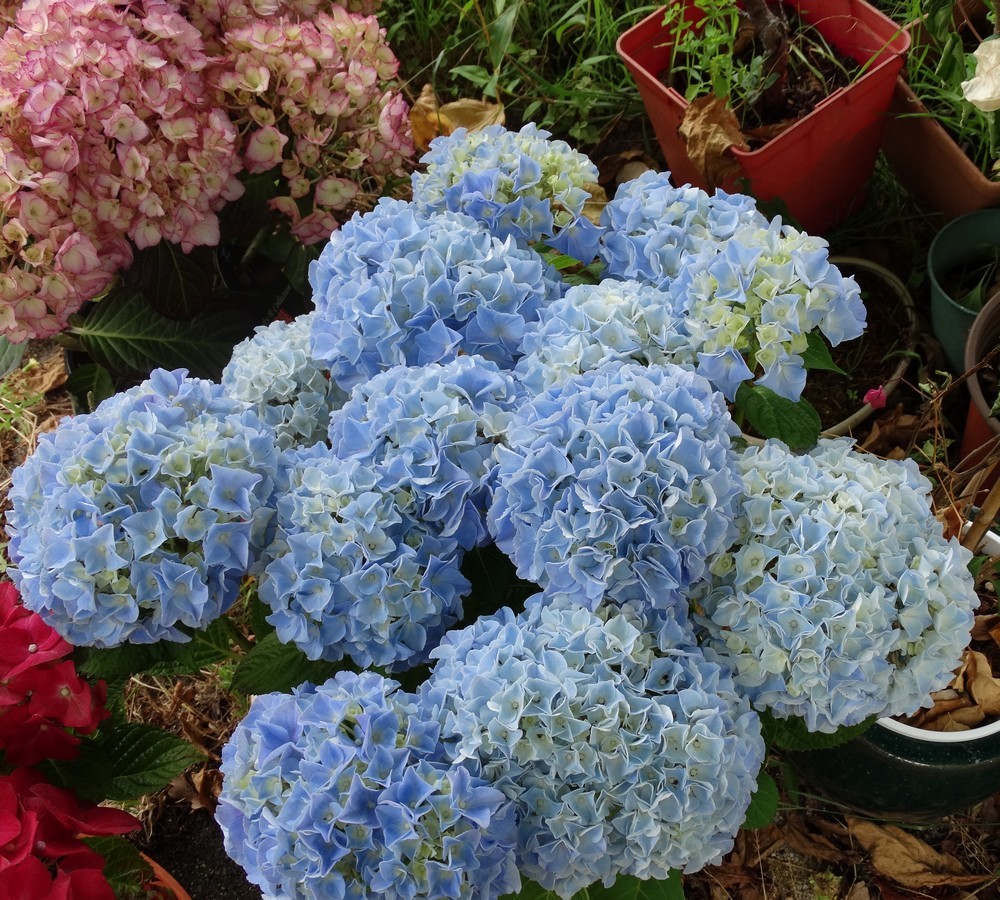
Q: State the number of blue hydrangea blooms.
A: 13